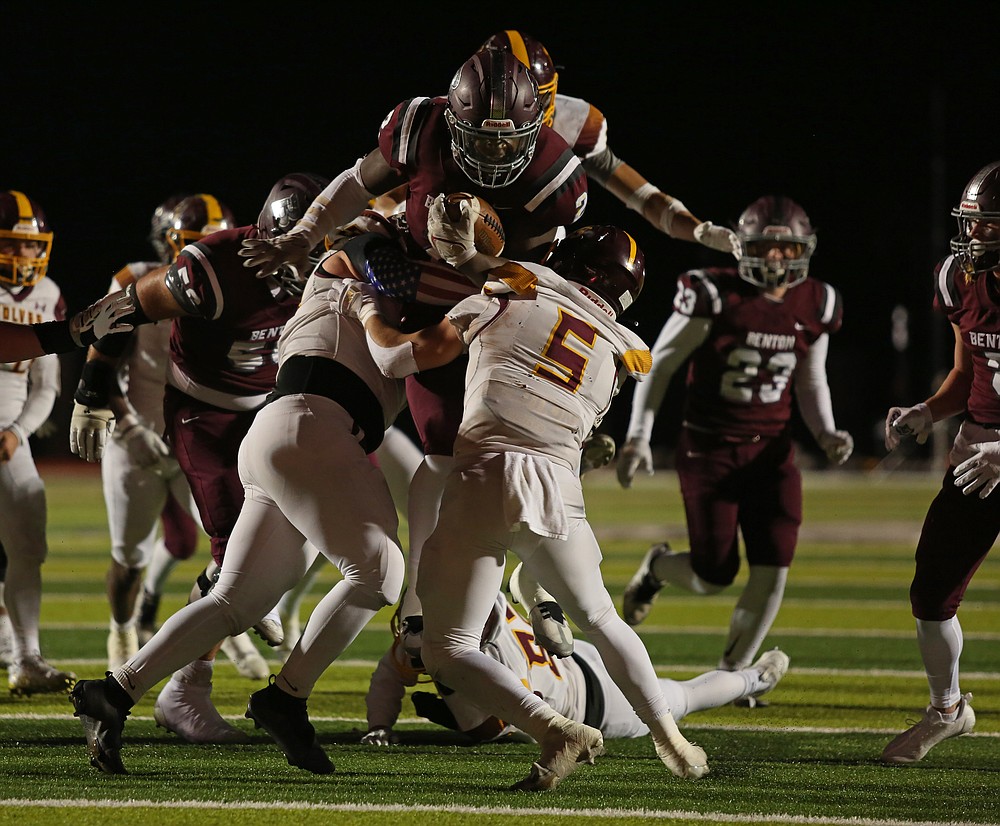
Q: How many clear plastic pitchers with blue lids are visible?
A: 0